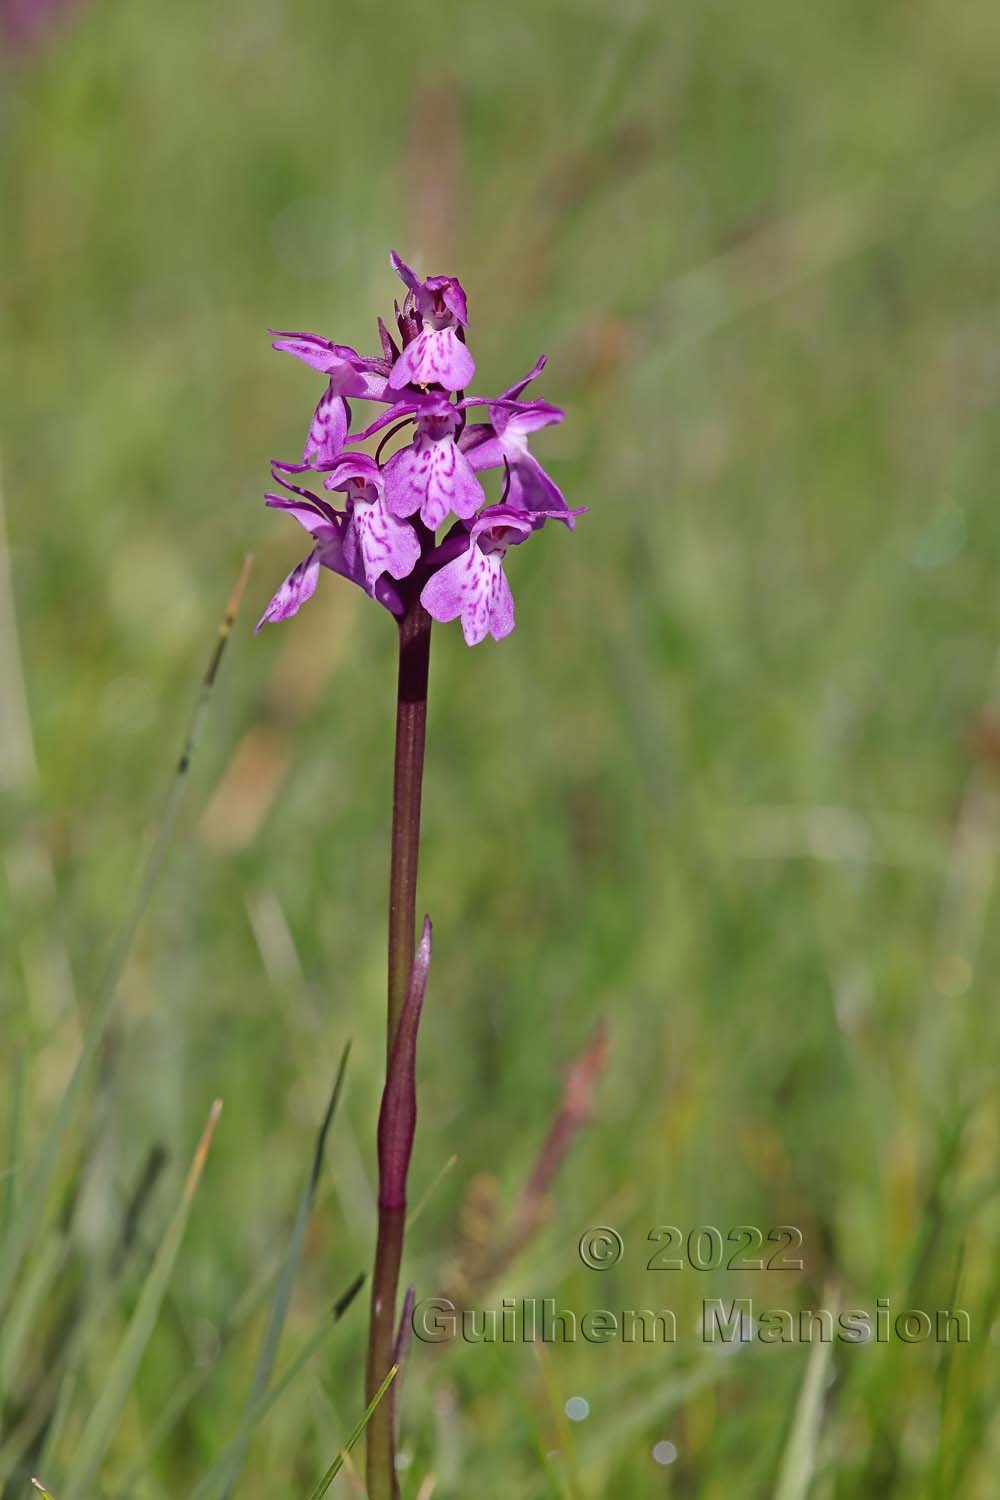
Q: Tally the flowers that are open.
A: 7